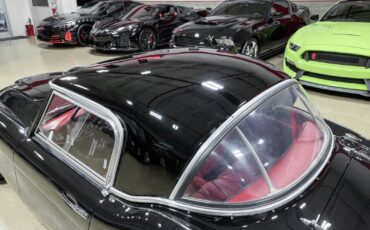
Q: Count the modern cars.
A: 4